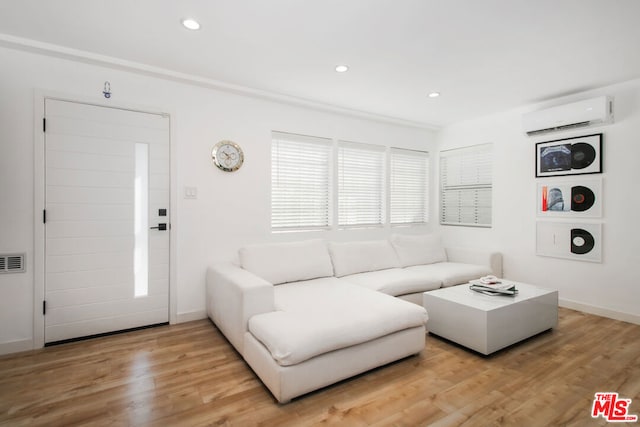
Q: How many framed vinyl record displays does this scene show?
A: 3